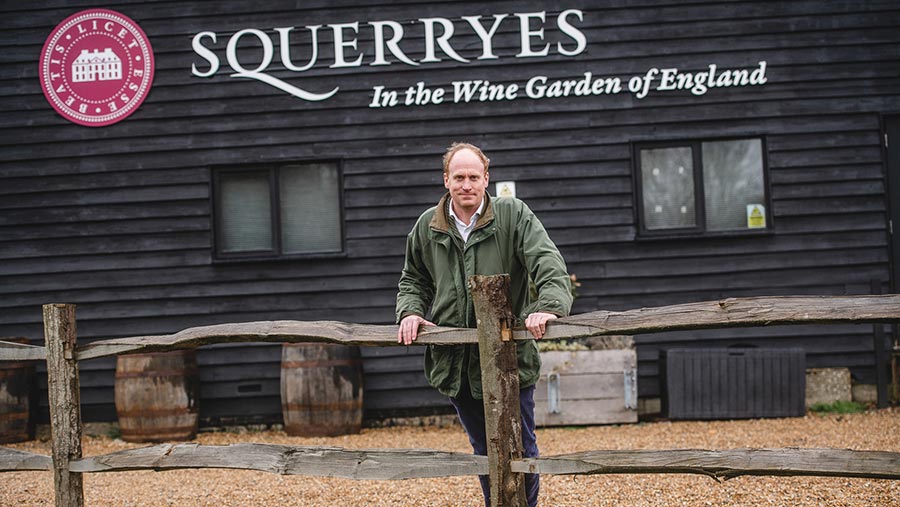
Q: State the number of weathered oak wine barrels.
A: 3